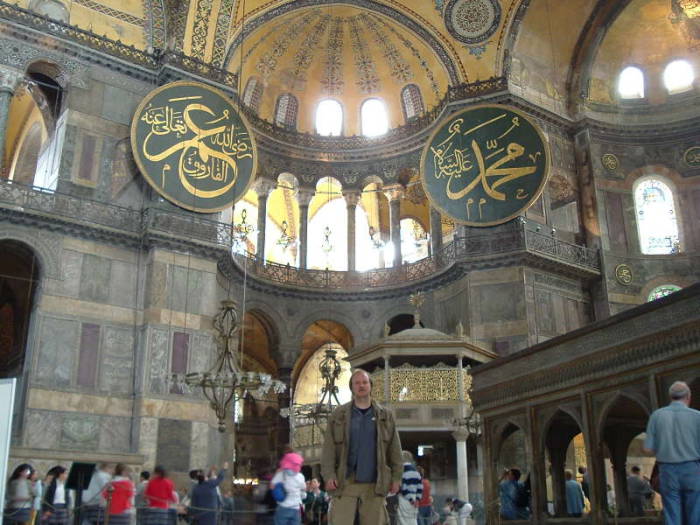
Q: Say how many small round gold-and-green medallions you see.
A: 3